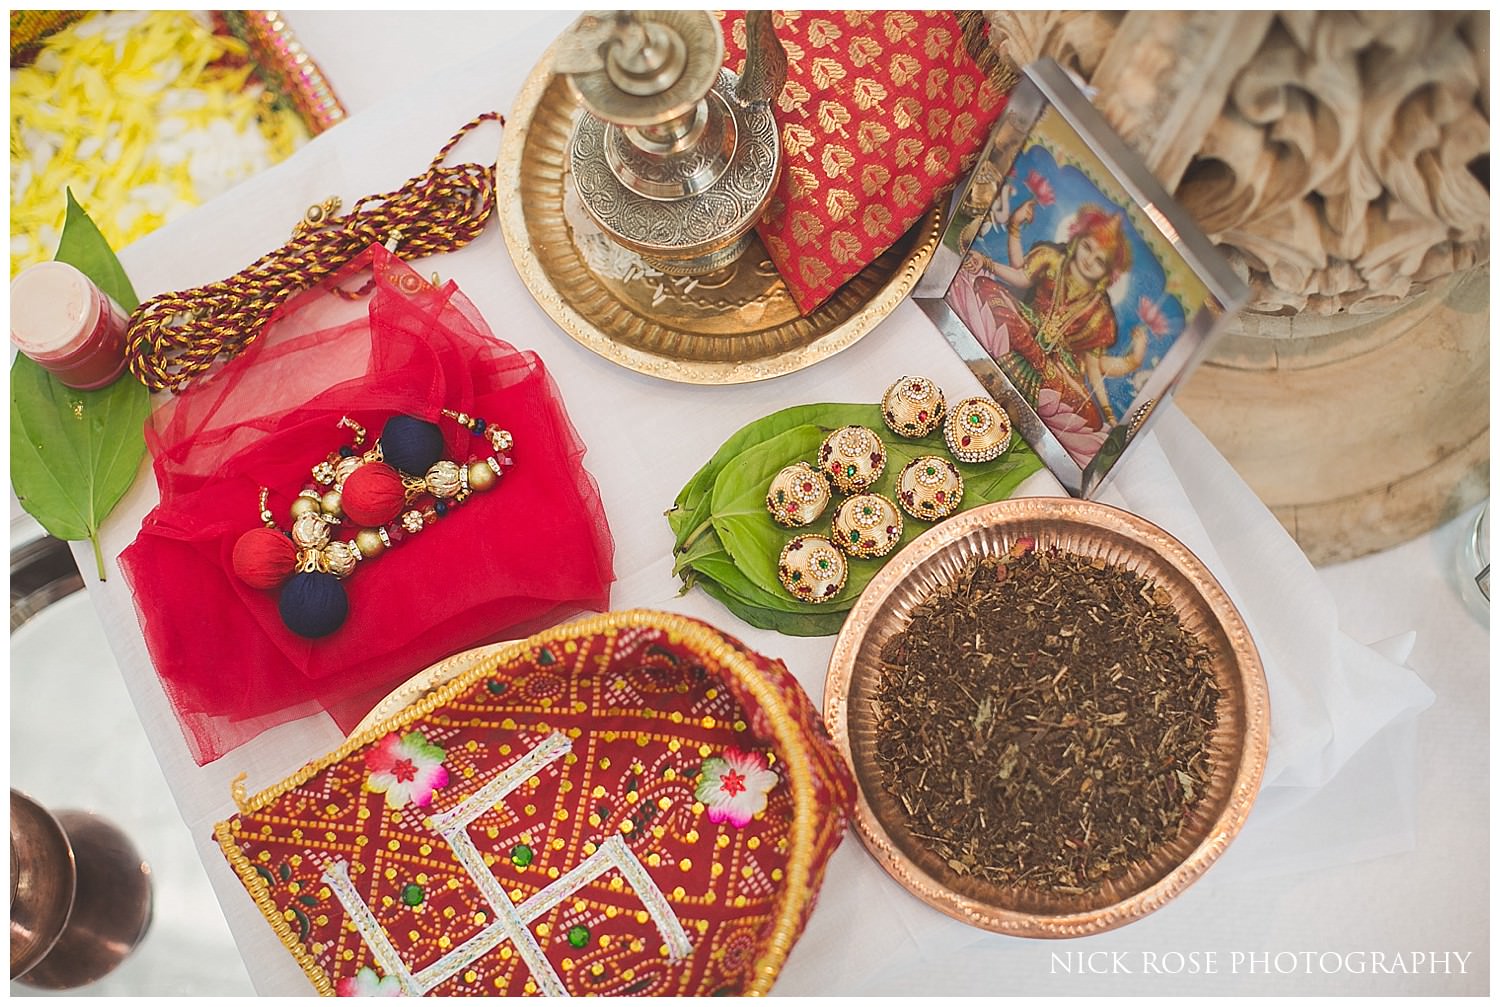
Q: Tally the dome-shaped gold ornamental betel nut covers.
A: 7